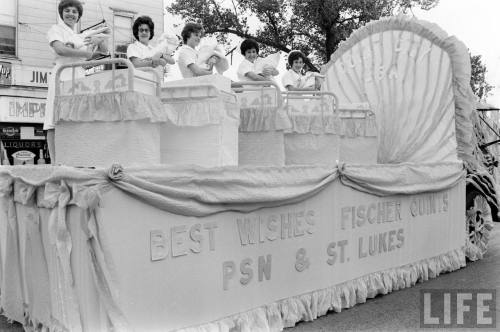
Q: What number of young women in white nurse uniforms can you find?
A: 5